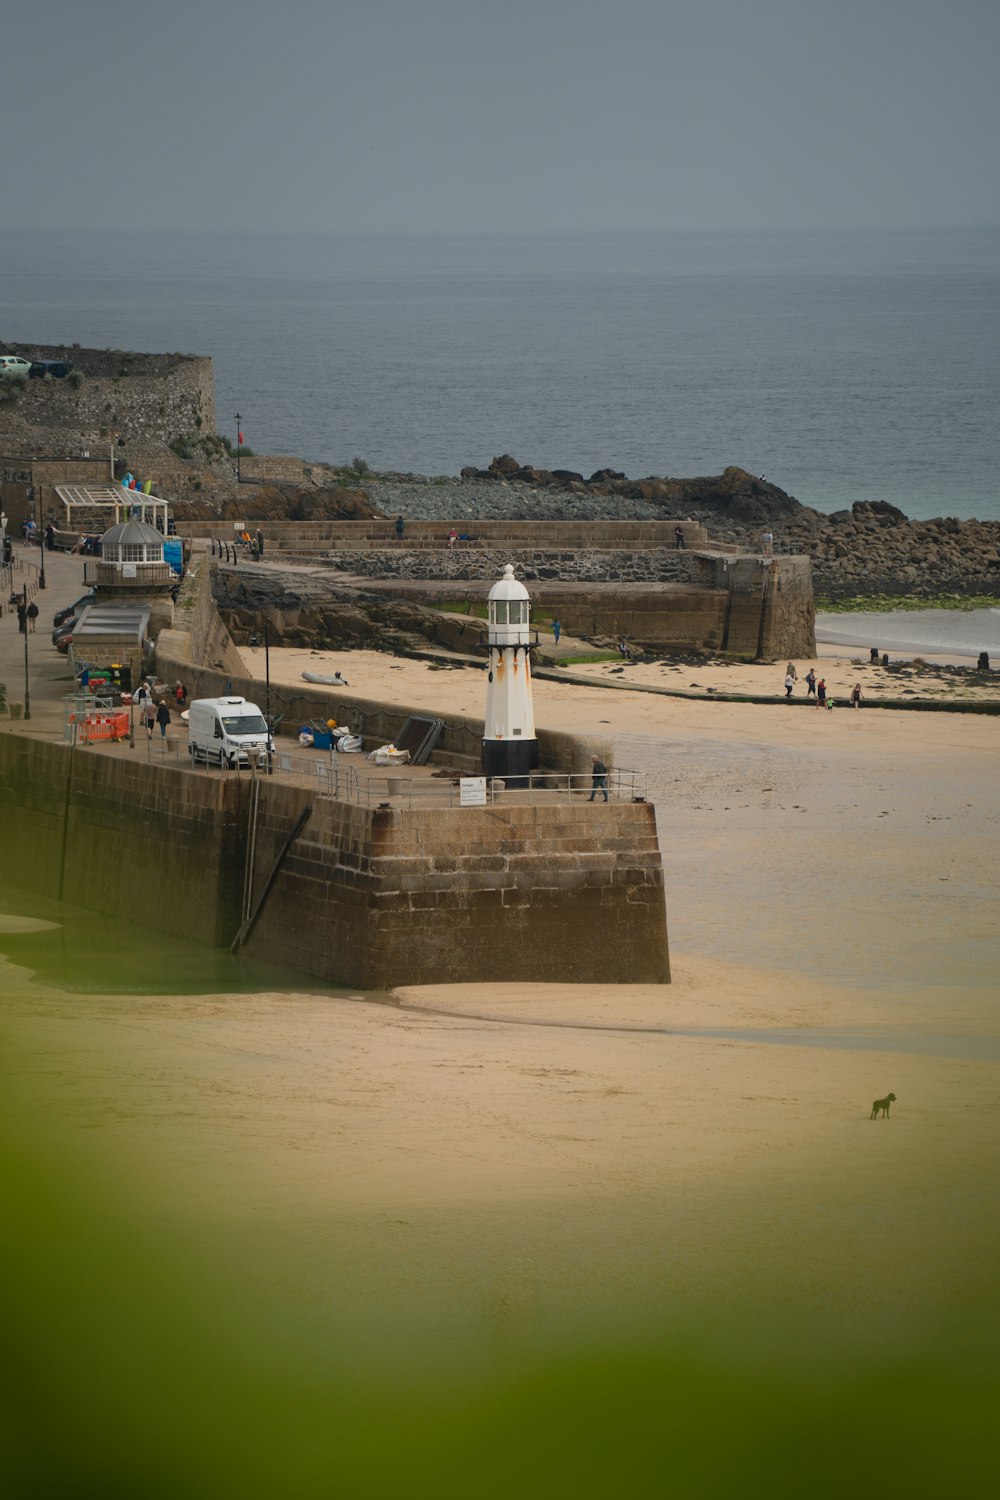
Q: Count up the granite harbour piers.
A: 2